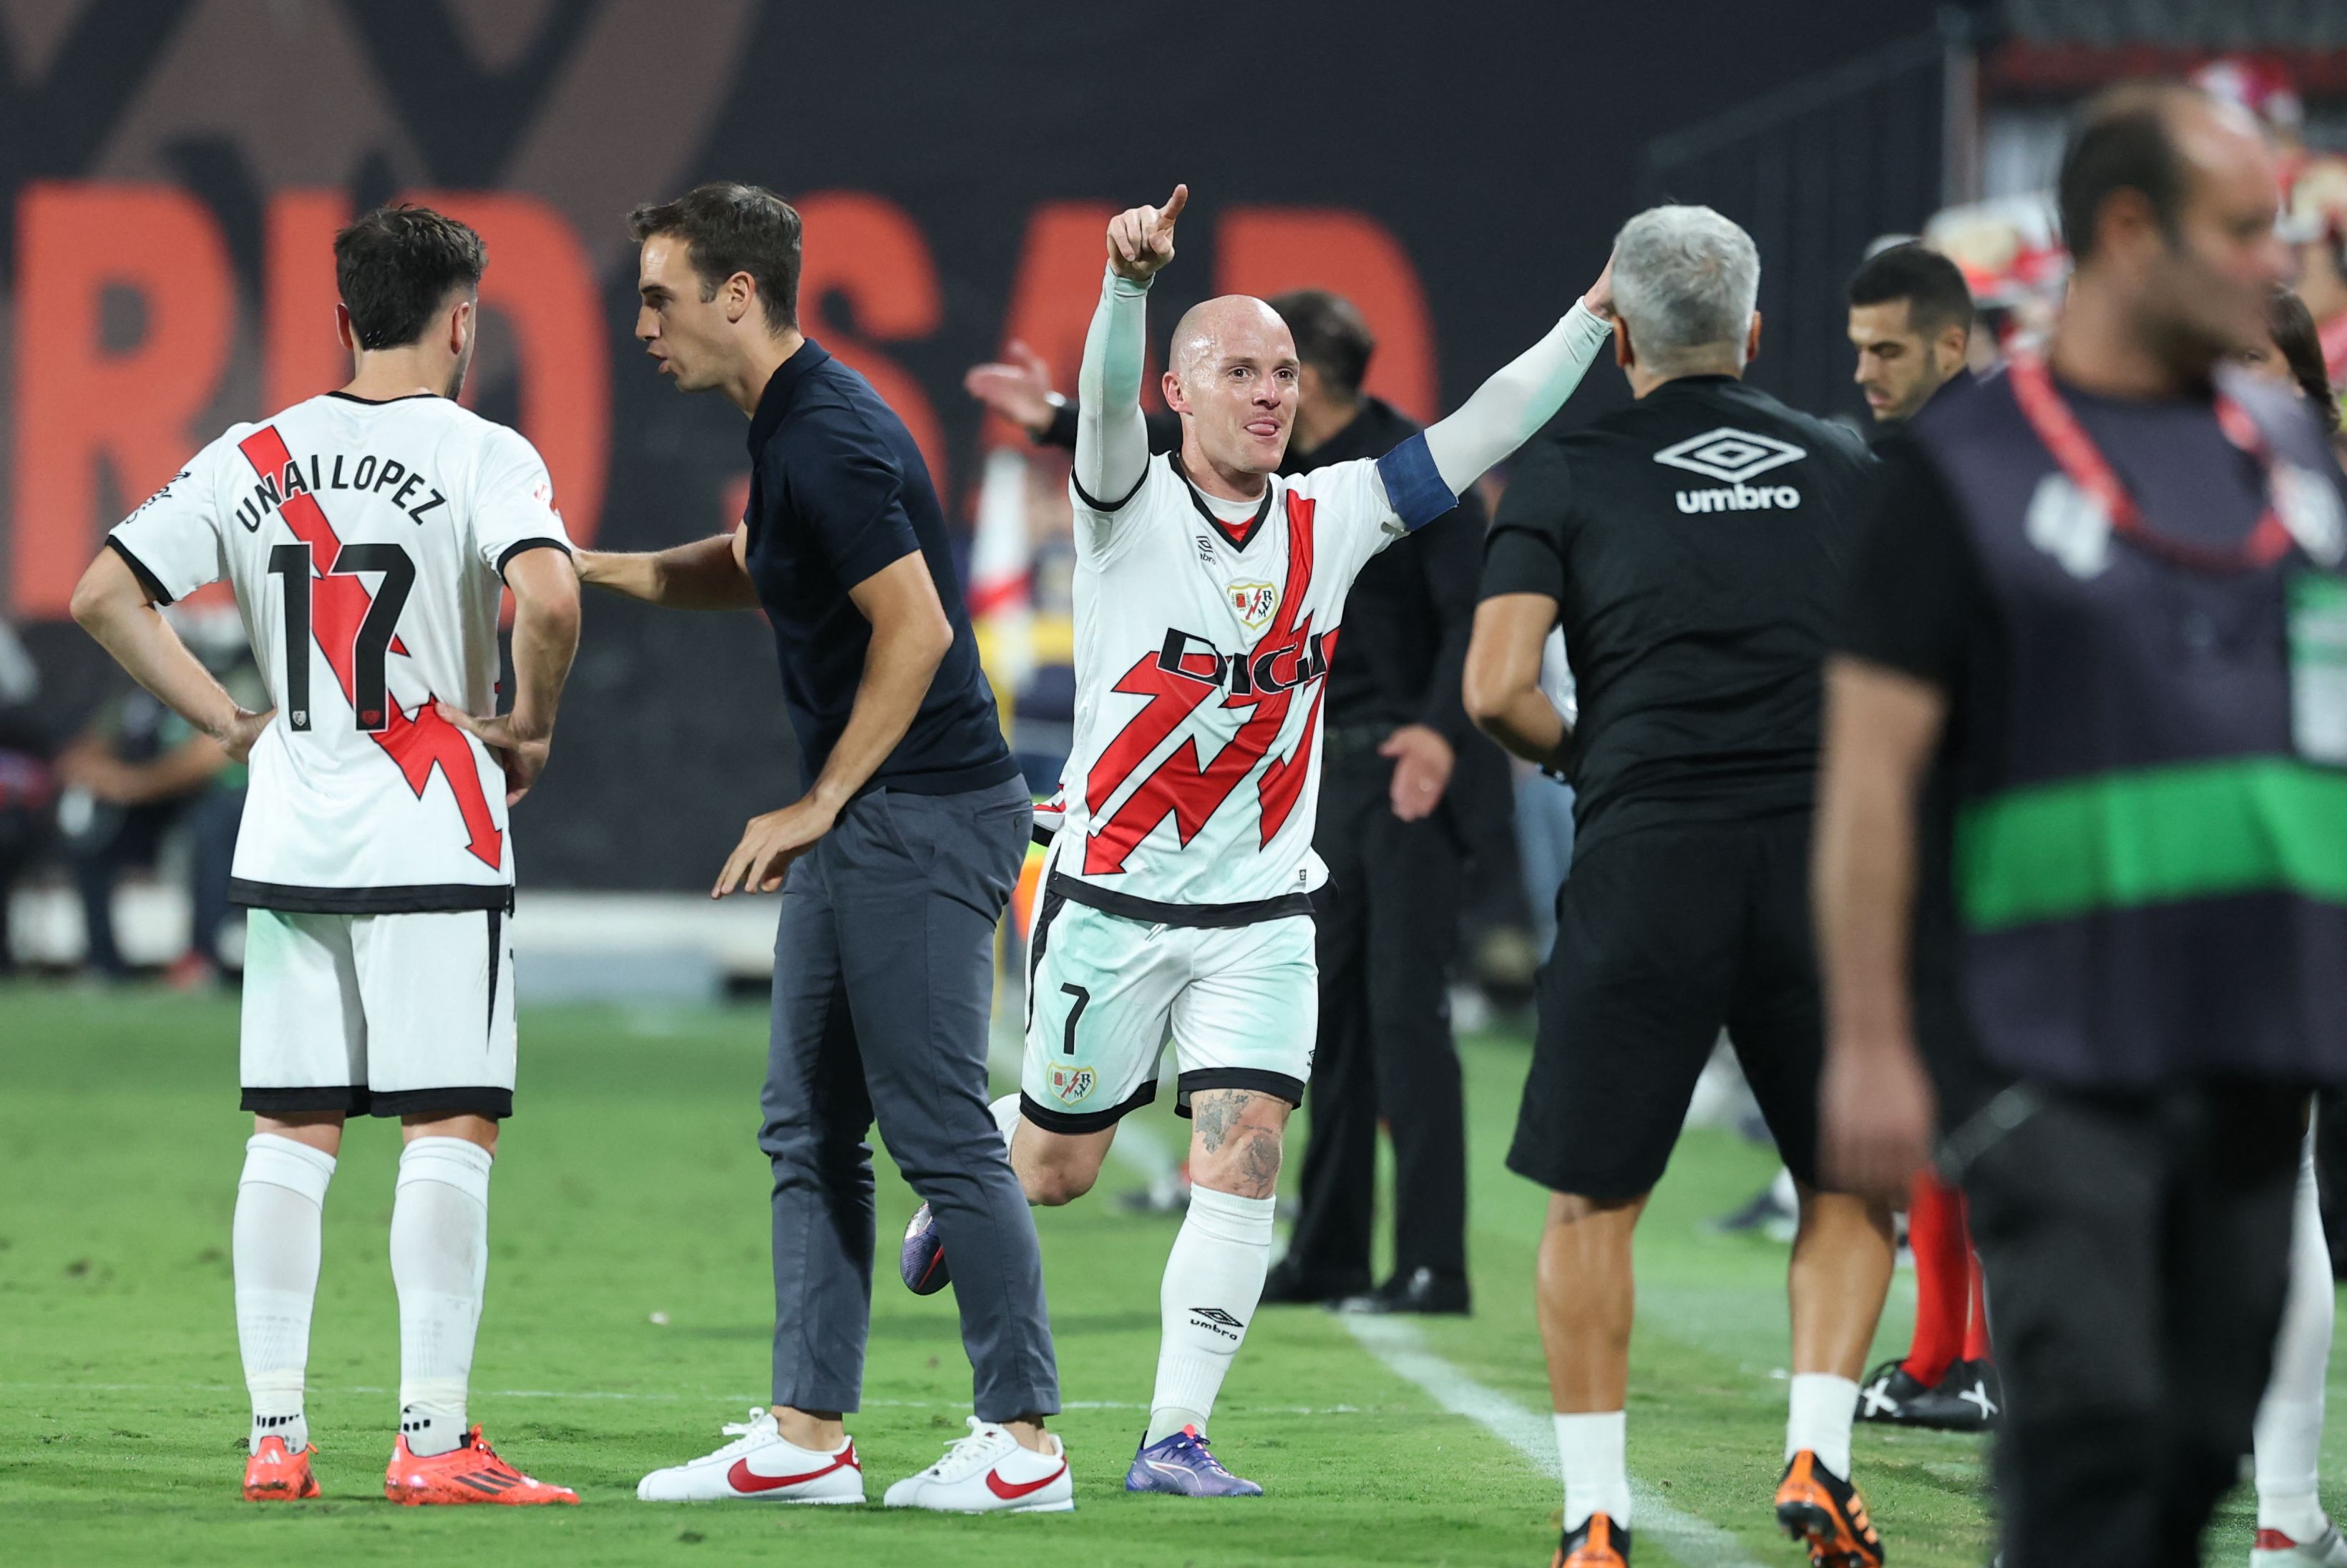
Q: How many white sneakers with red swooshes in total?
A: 2